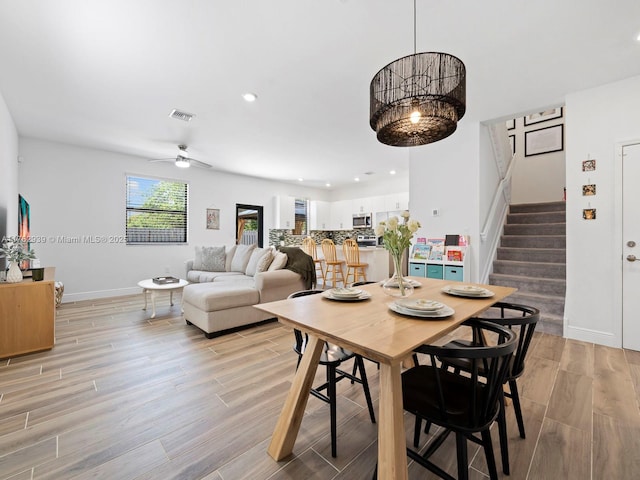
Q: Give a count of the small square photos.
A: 3